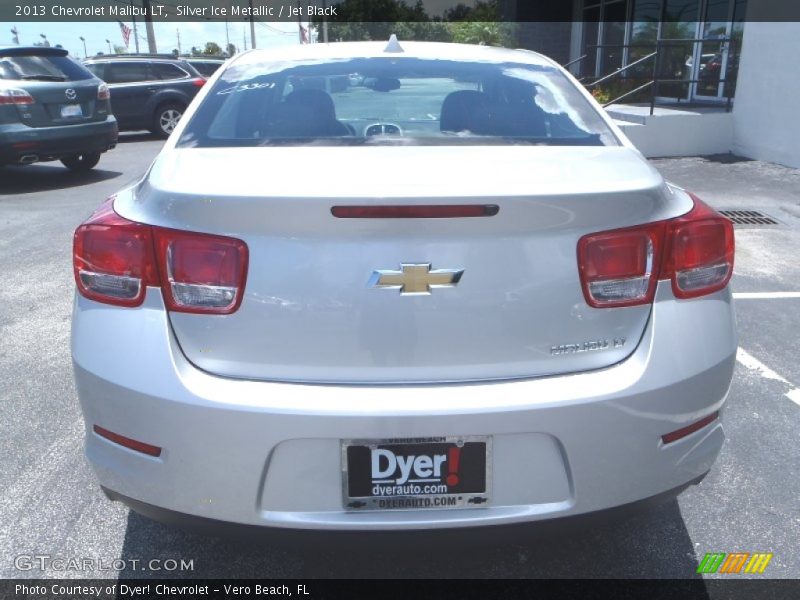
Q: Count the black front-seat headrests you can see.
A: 2